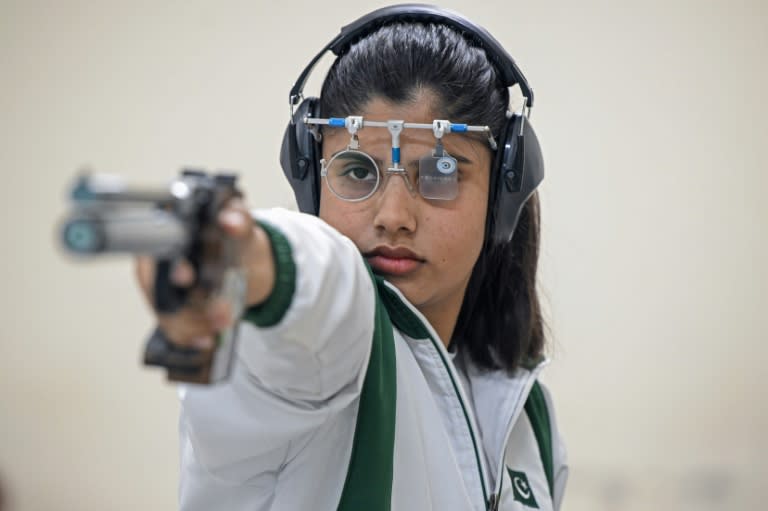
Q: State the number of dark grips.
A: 1